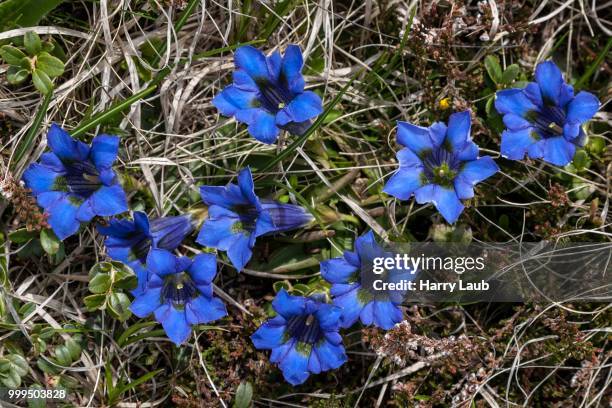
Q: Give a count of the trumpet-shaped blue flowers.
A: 9